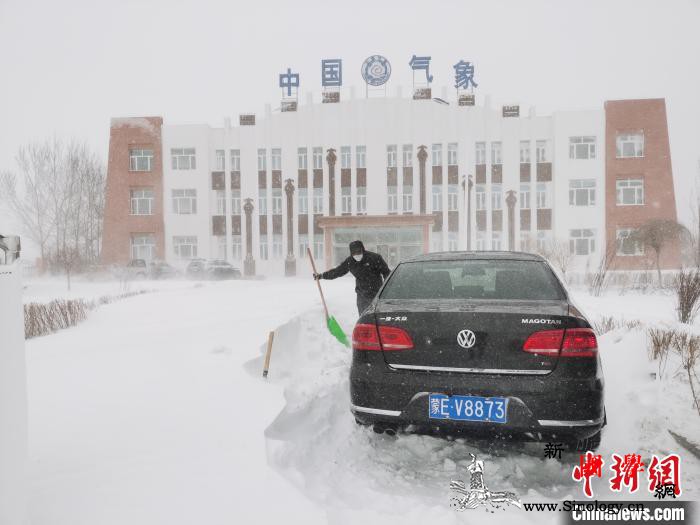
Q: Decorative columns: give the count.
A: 6